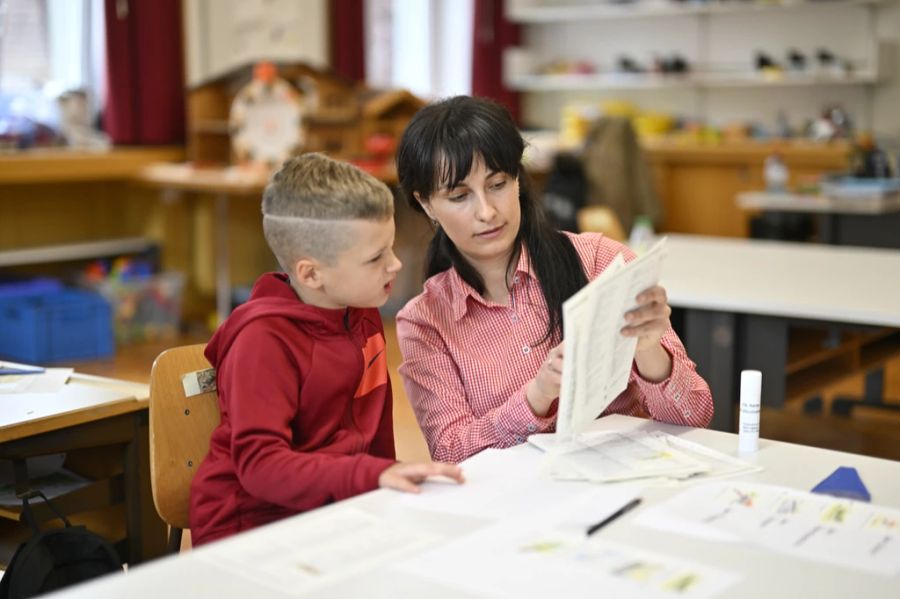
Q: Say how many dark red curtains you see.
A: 3